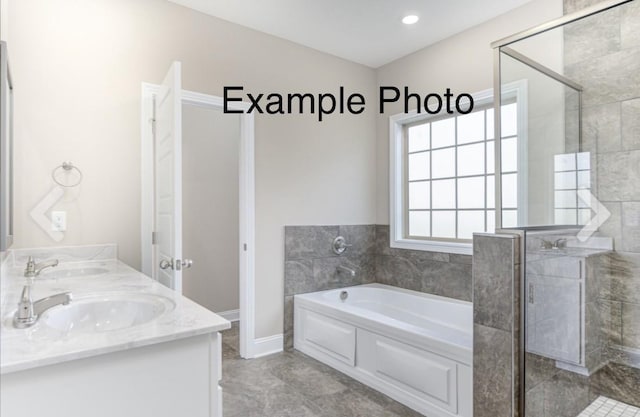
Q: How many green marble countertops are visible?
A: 0